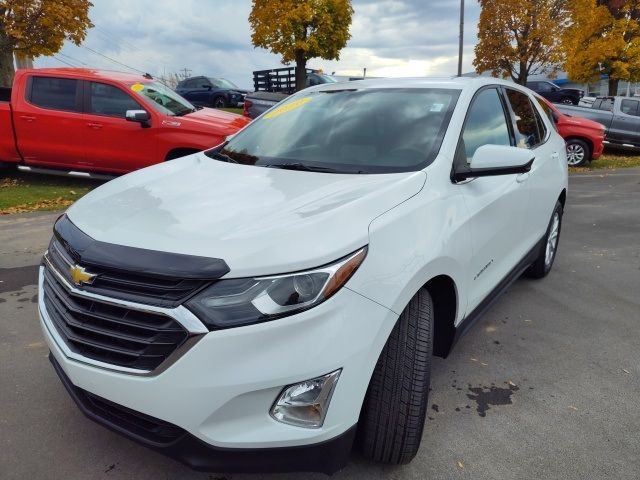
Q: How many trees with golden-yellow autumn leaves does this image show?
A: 4